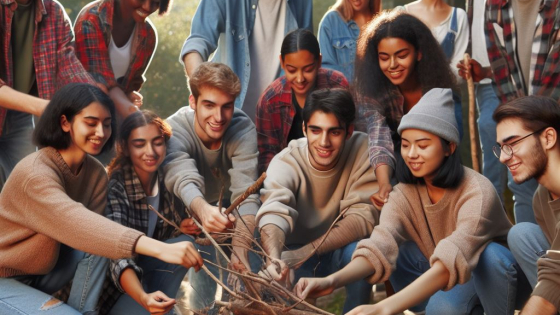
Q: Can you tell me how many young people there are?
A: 14